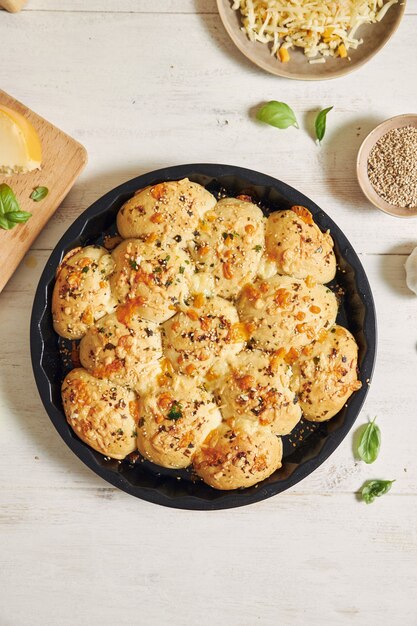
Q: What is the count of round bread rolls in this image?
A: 13